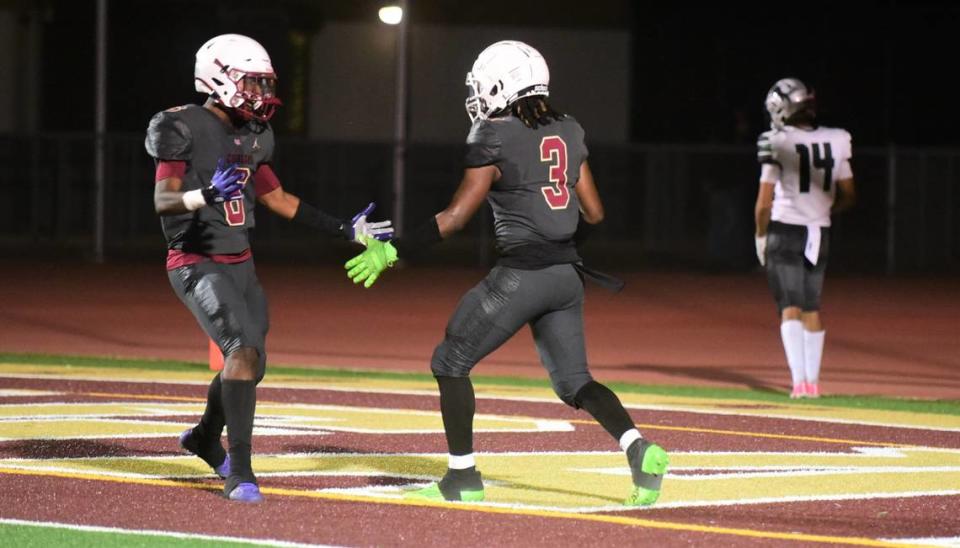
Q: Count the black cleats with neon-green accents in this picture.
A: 2